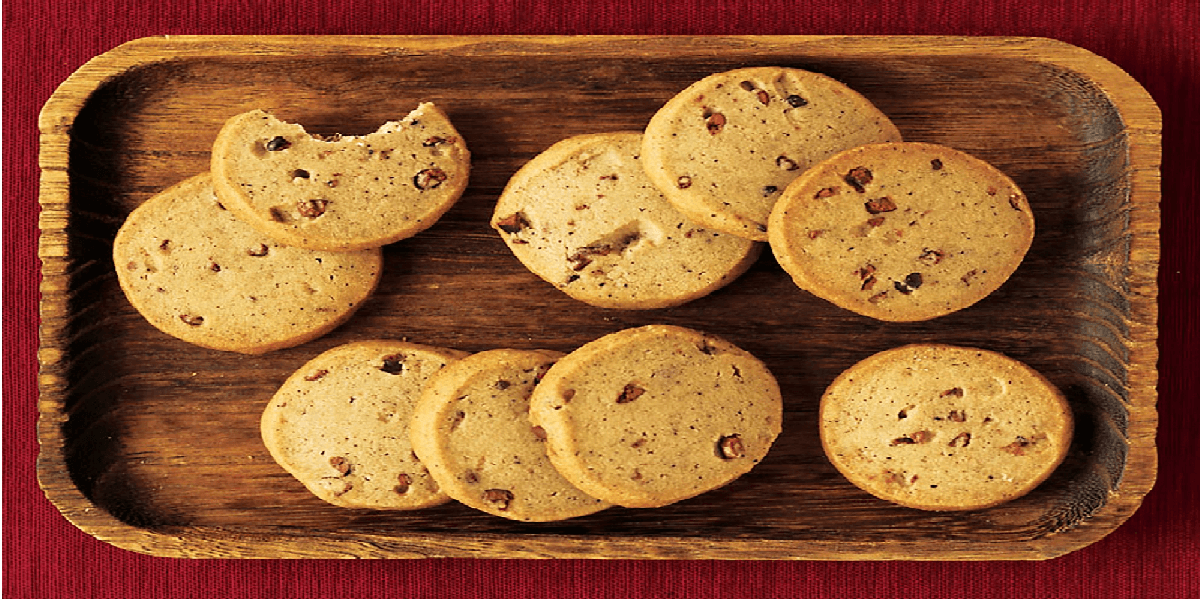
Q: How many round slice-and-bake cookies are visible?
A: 9